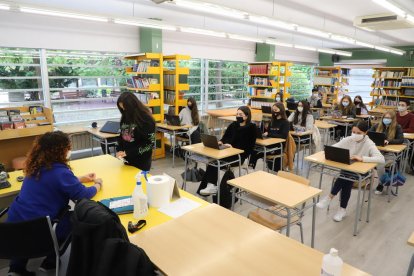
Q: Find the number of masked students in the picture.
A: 11